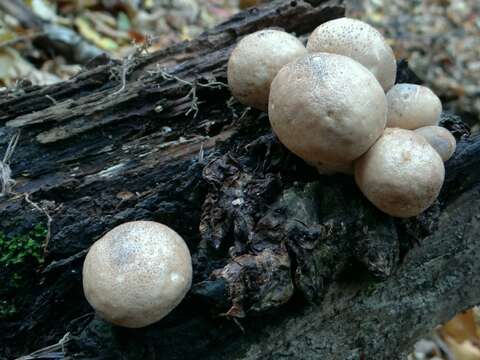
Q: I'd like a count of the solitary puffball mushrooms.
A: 1